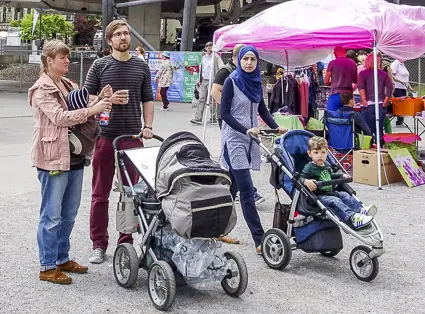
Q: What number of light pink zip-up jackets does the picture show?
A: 1